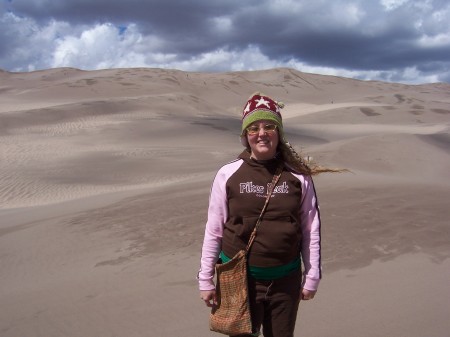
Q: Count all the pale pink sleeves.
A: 2